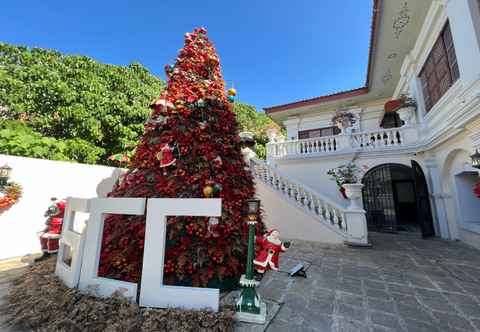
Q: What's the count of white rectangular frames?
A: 3